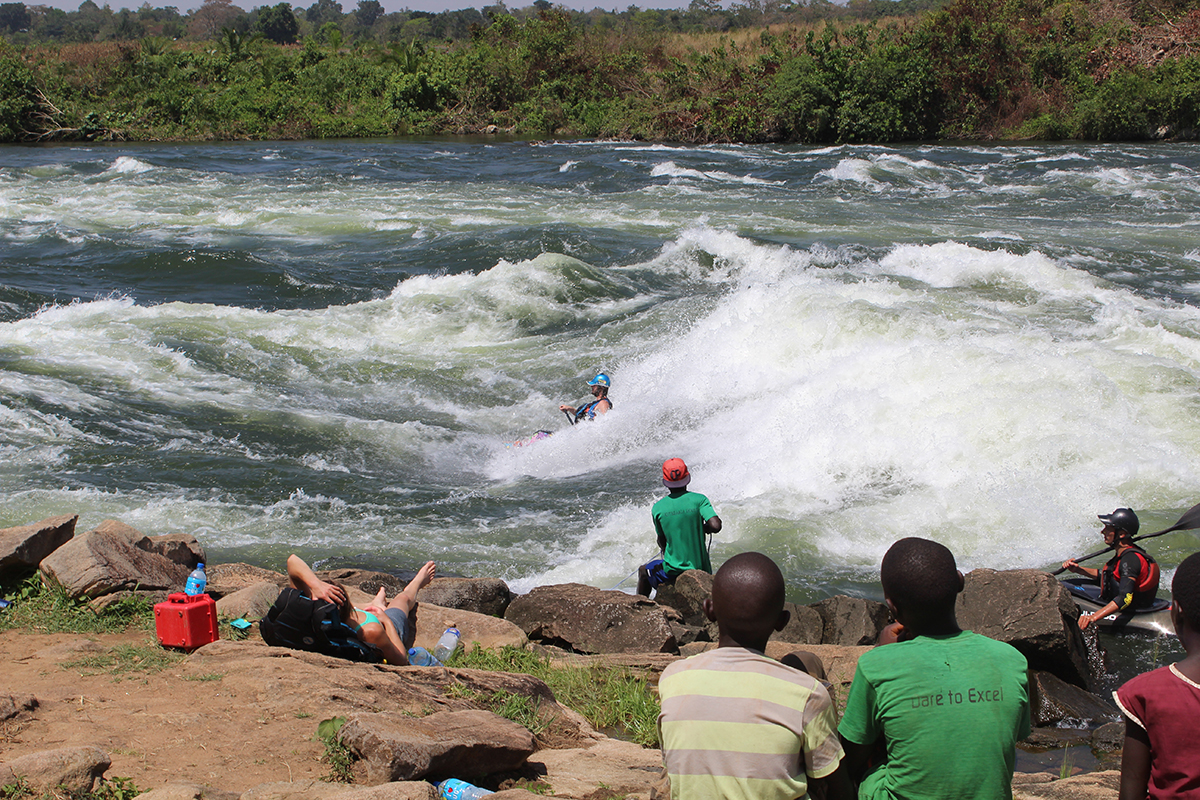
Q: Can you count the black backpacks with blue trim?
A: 1